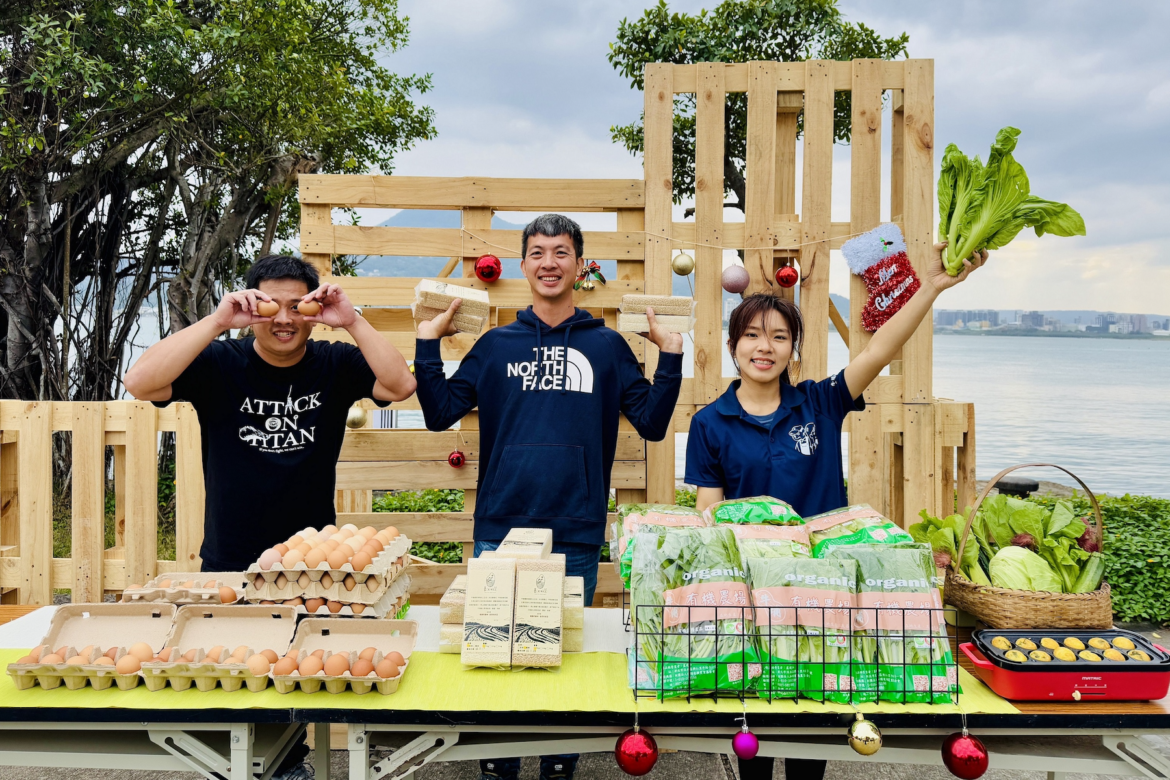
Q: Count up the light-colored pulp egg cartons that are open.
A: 4